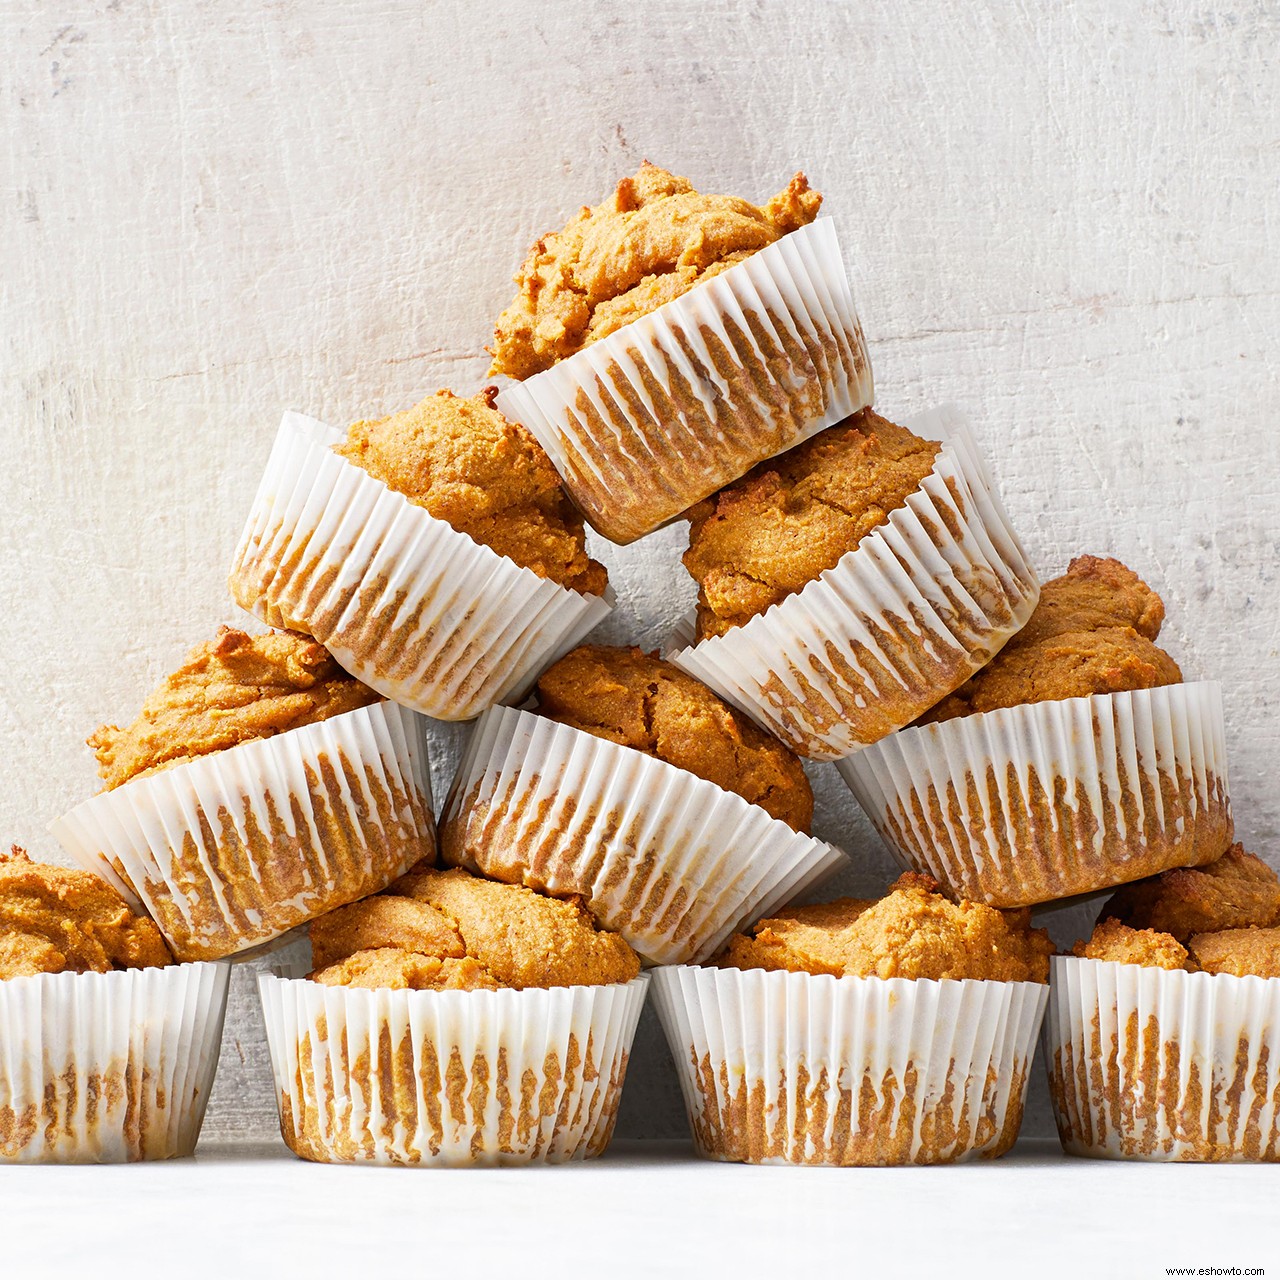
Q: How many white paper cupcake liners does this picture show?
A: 10